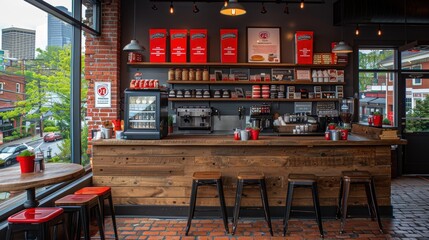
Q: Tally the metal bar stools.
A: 7